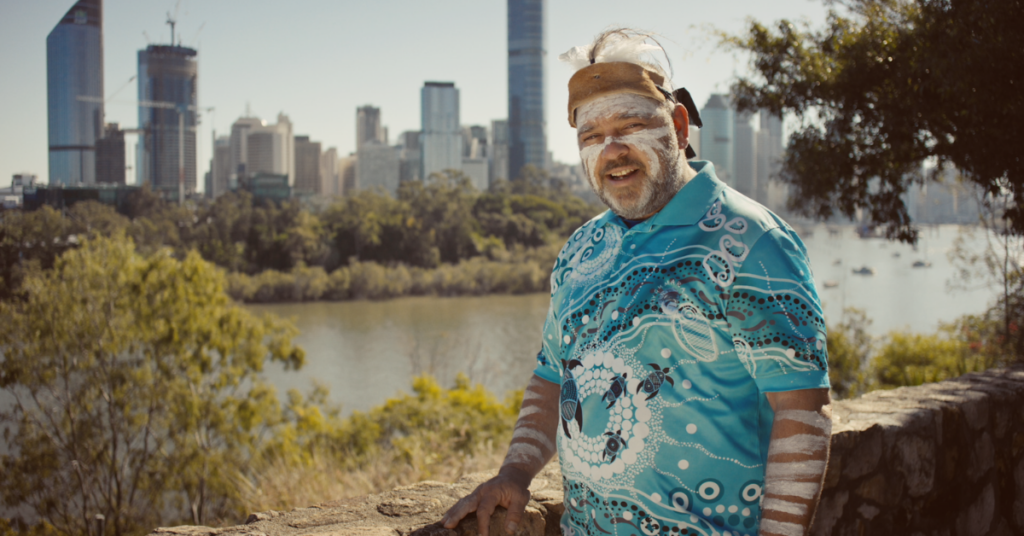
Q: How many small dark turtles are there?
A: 3